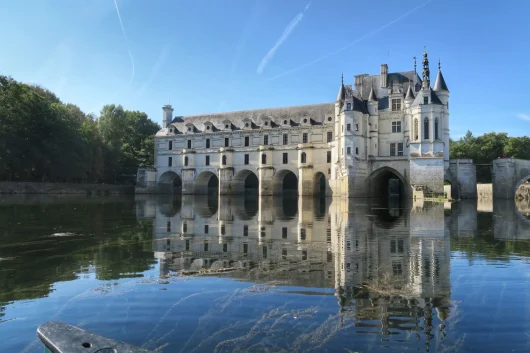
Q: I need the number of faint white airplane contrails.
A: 3